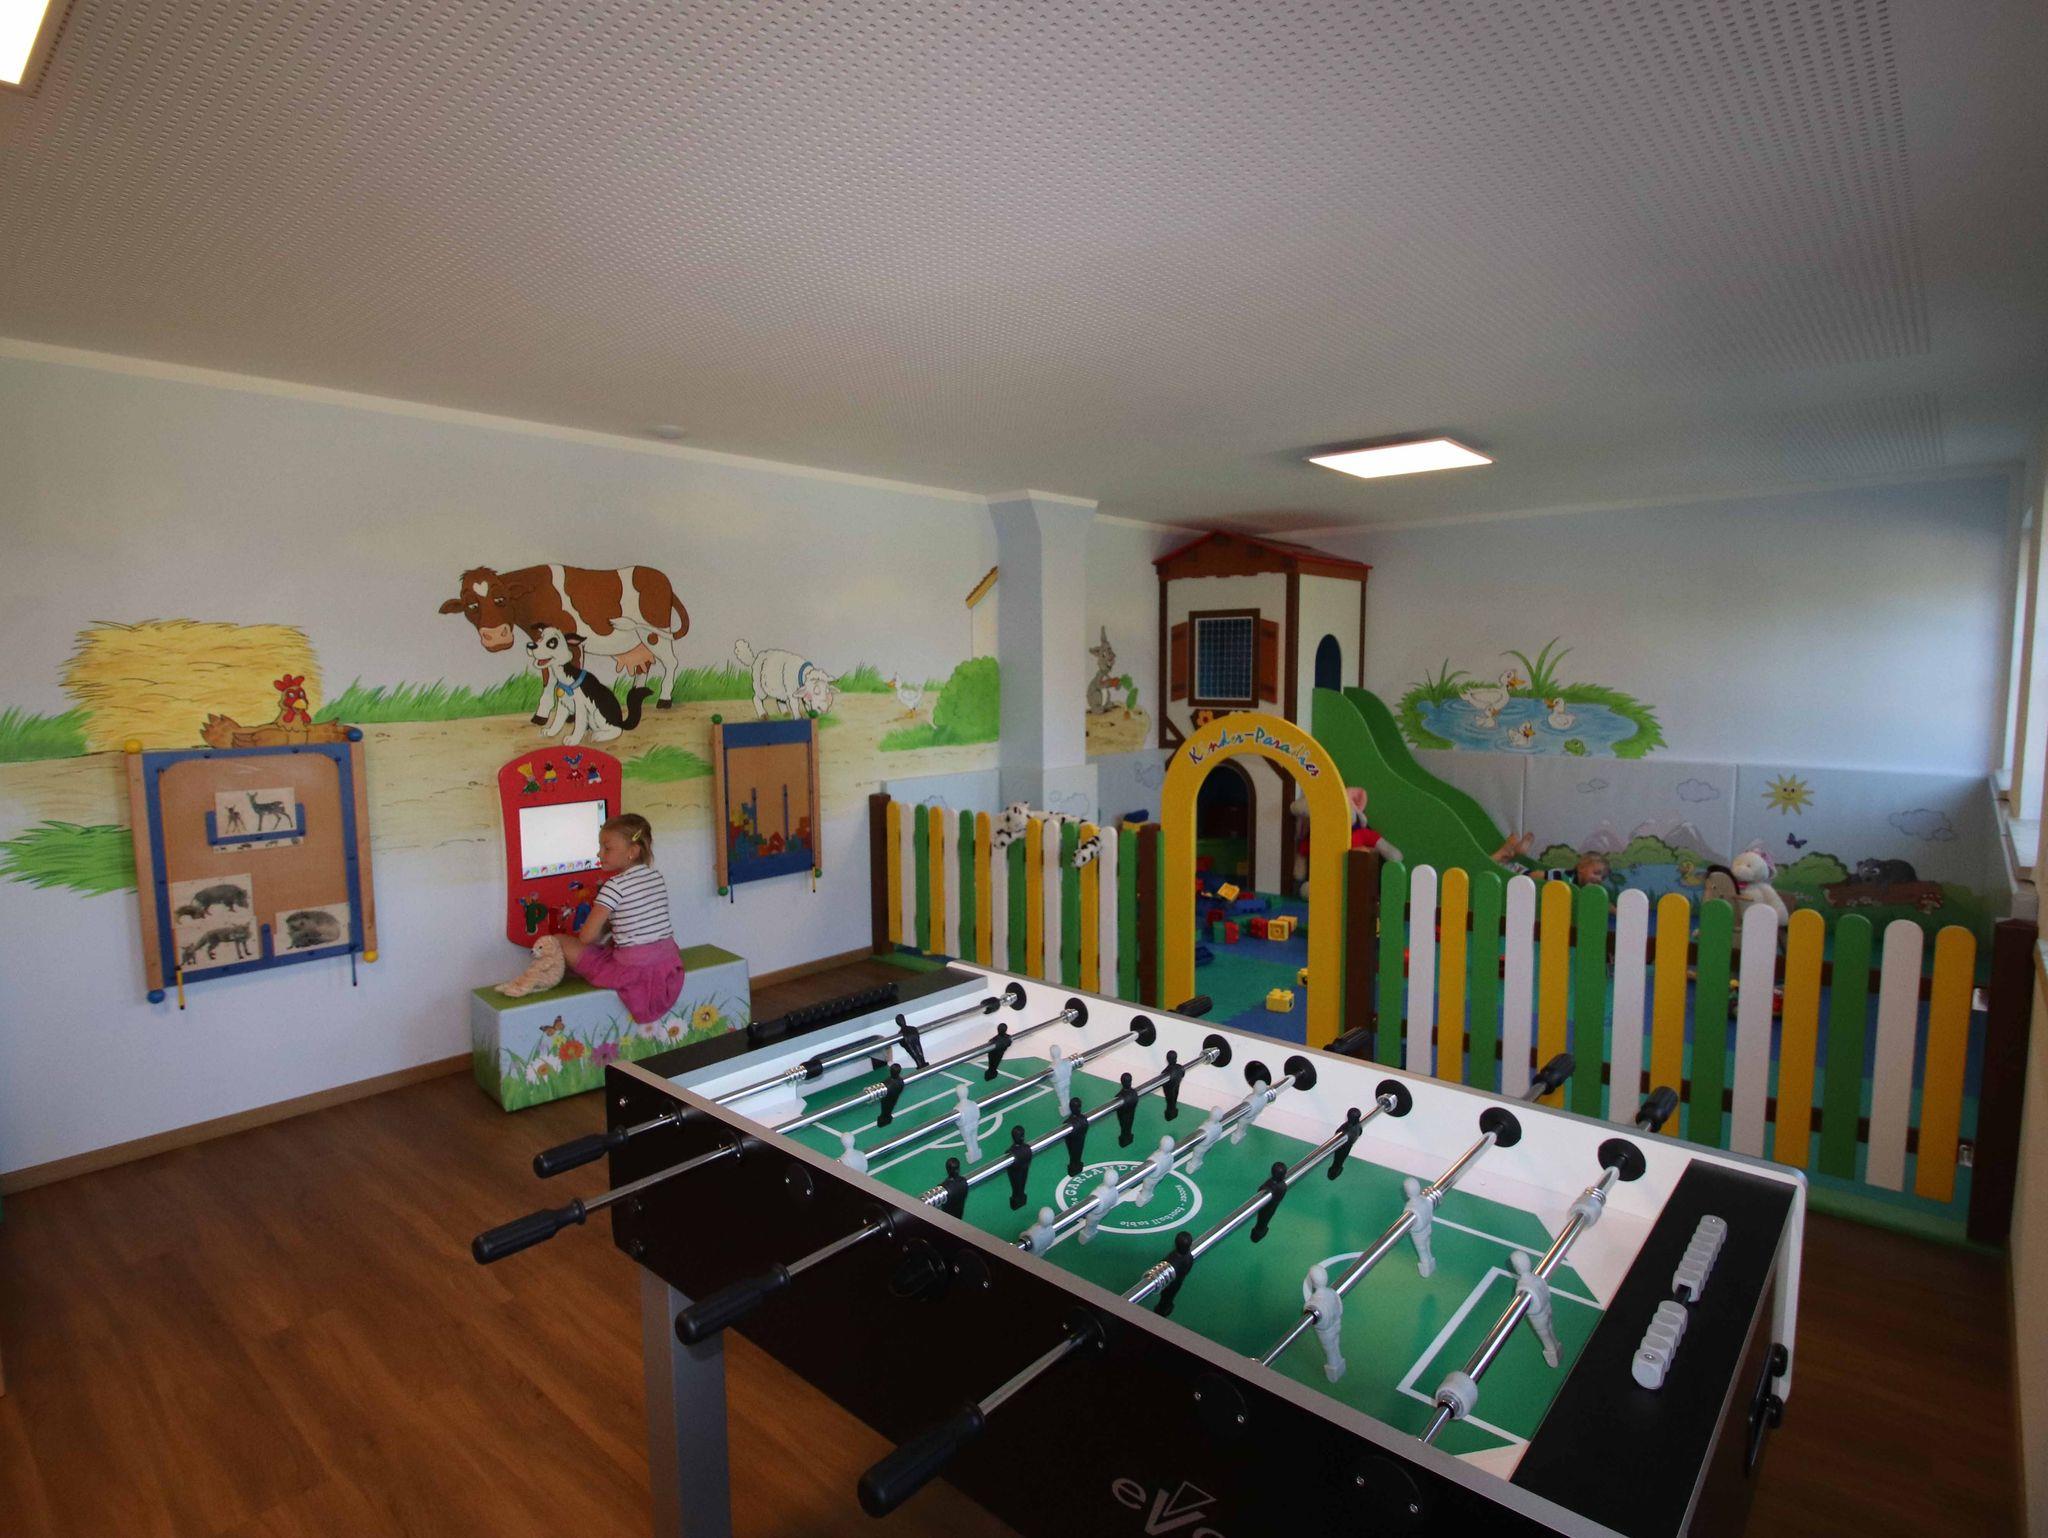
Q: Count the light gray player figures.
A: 11